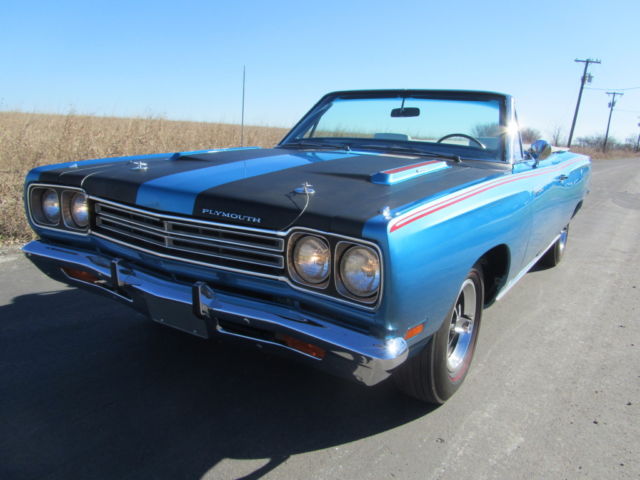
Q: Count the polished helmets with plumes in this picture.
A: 0